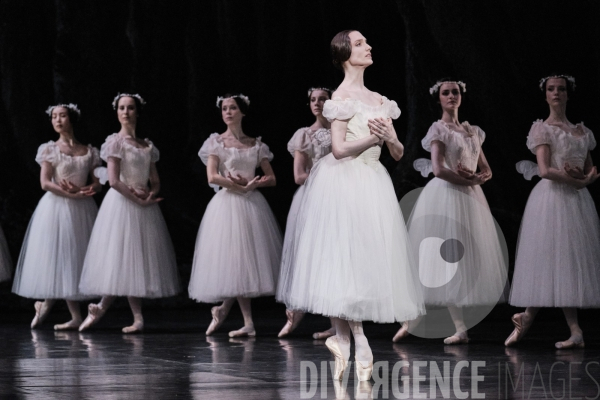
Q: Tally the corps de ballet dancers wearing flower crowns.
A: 6